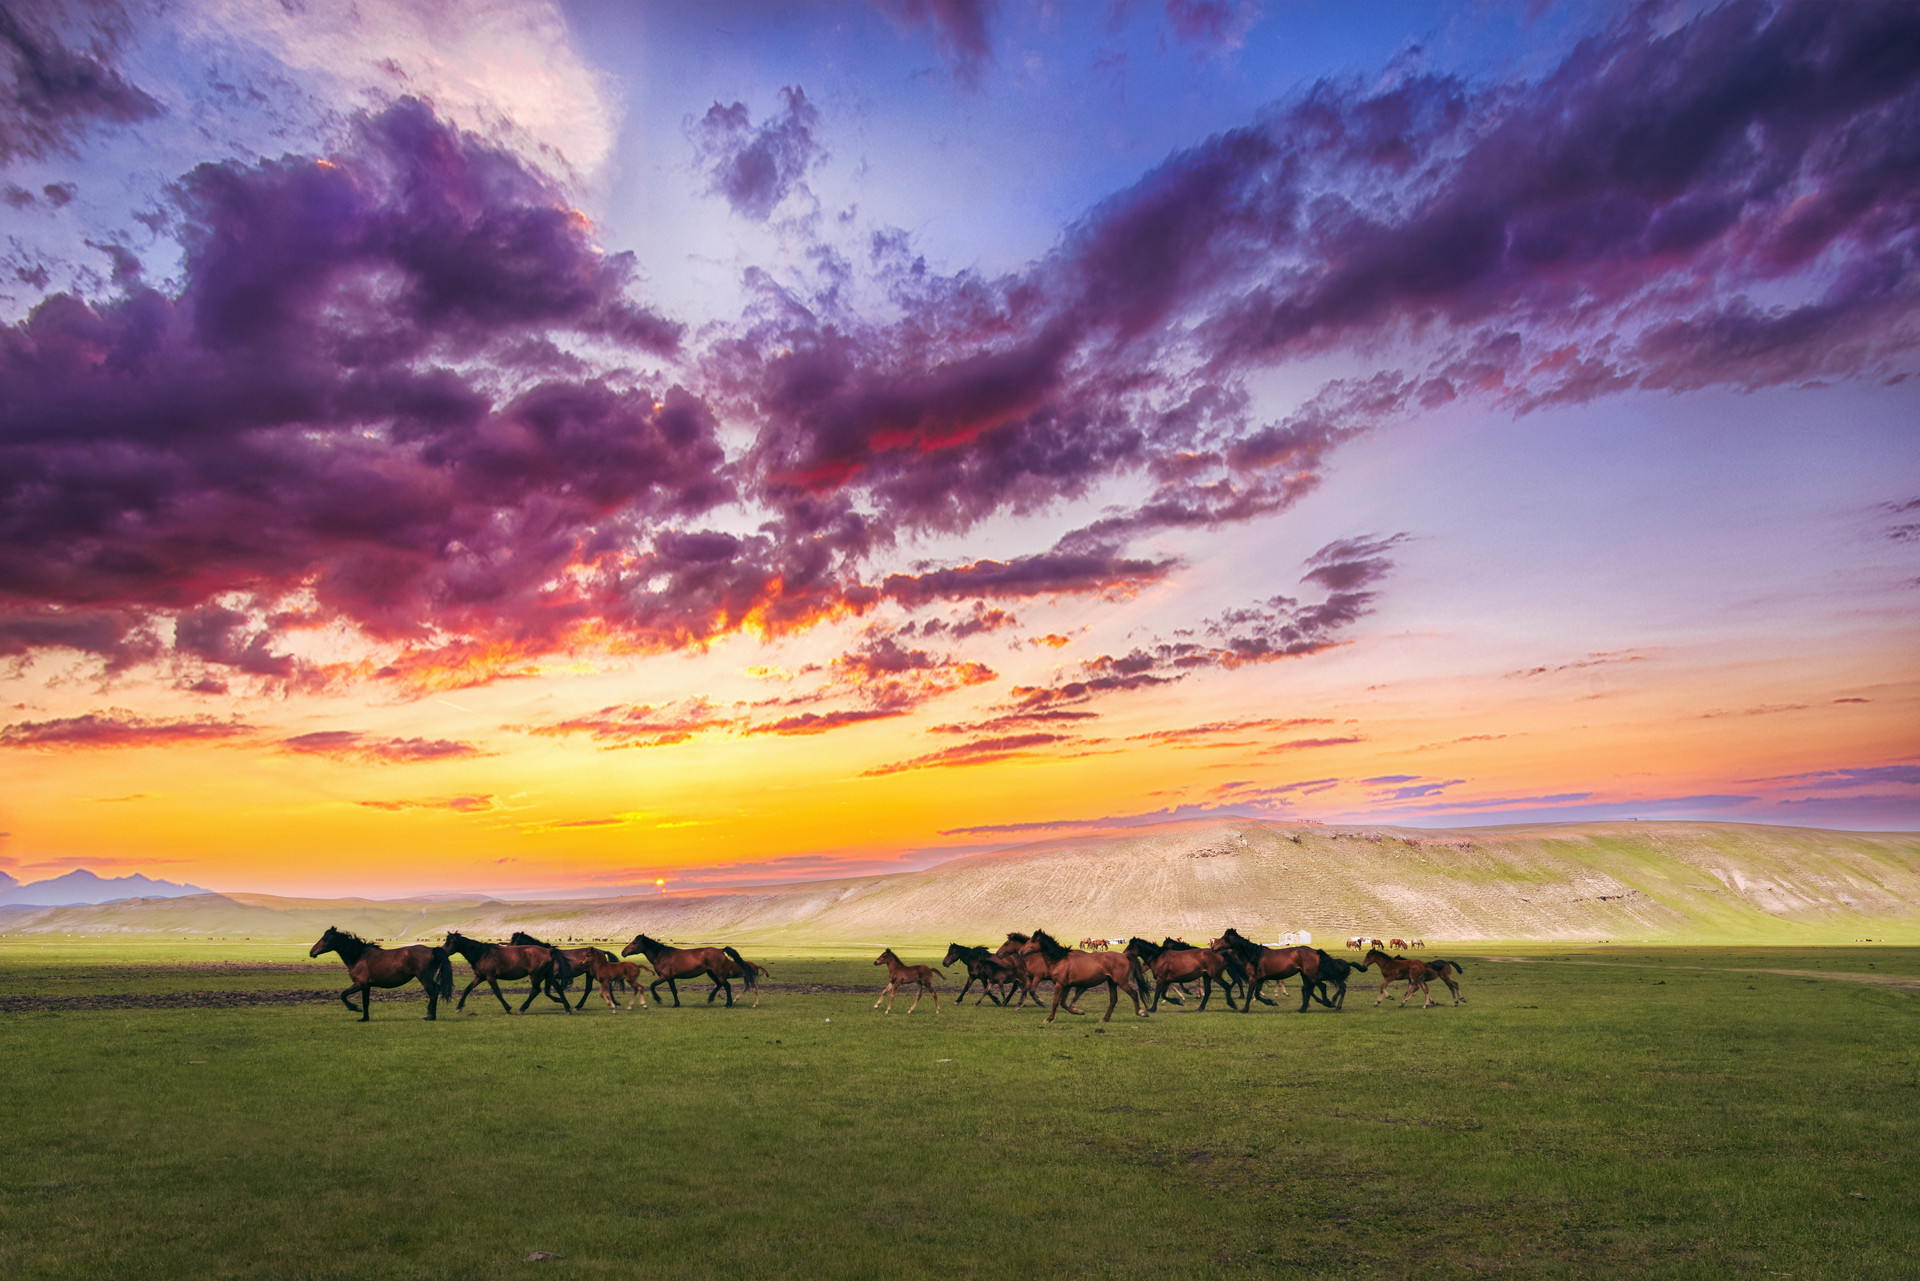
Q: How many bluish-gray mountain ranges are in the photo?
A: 1